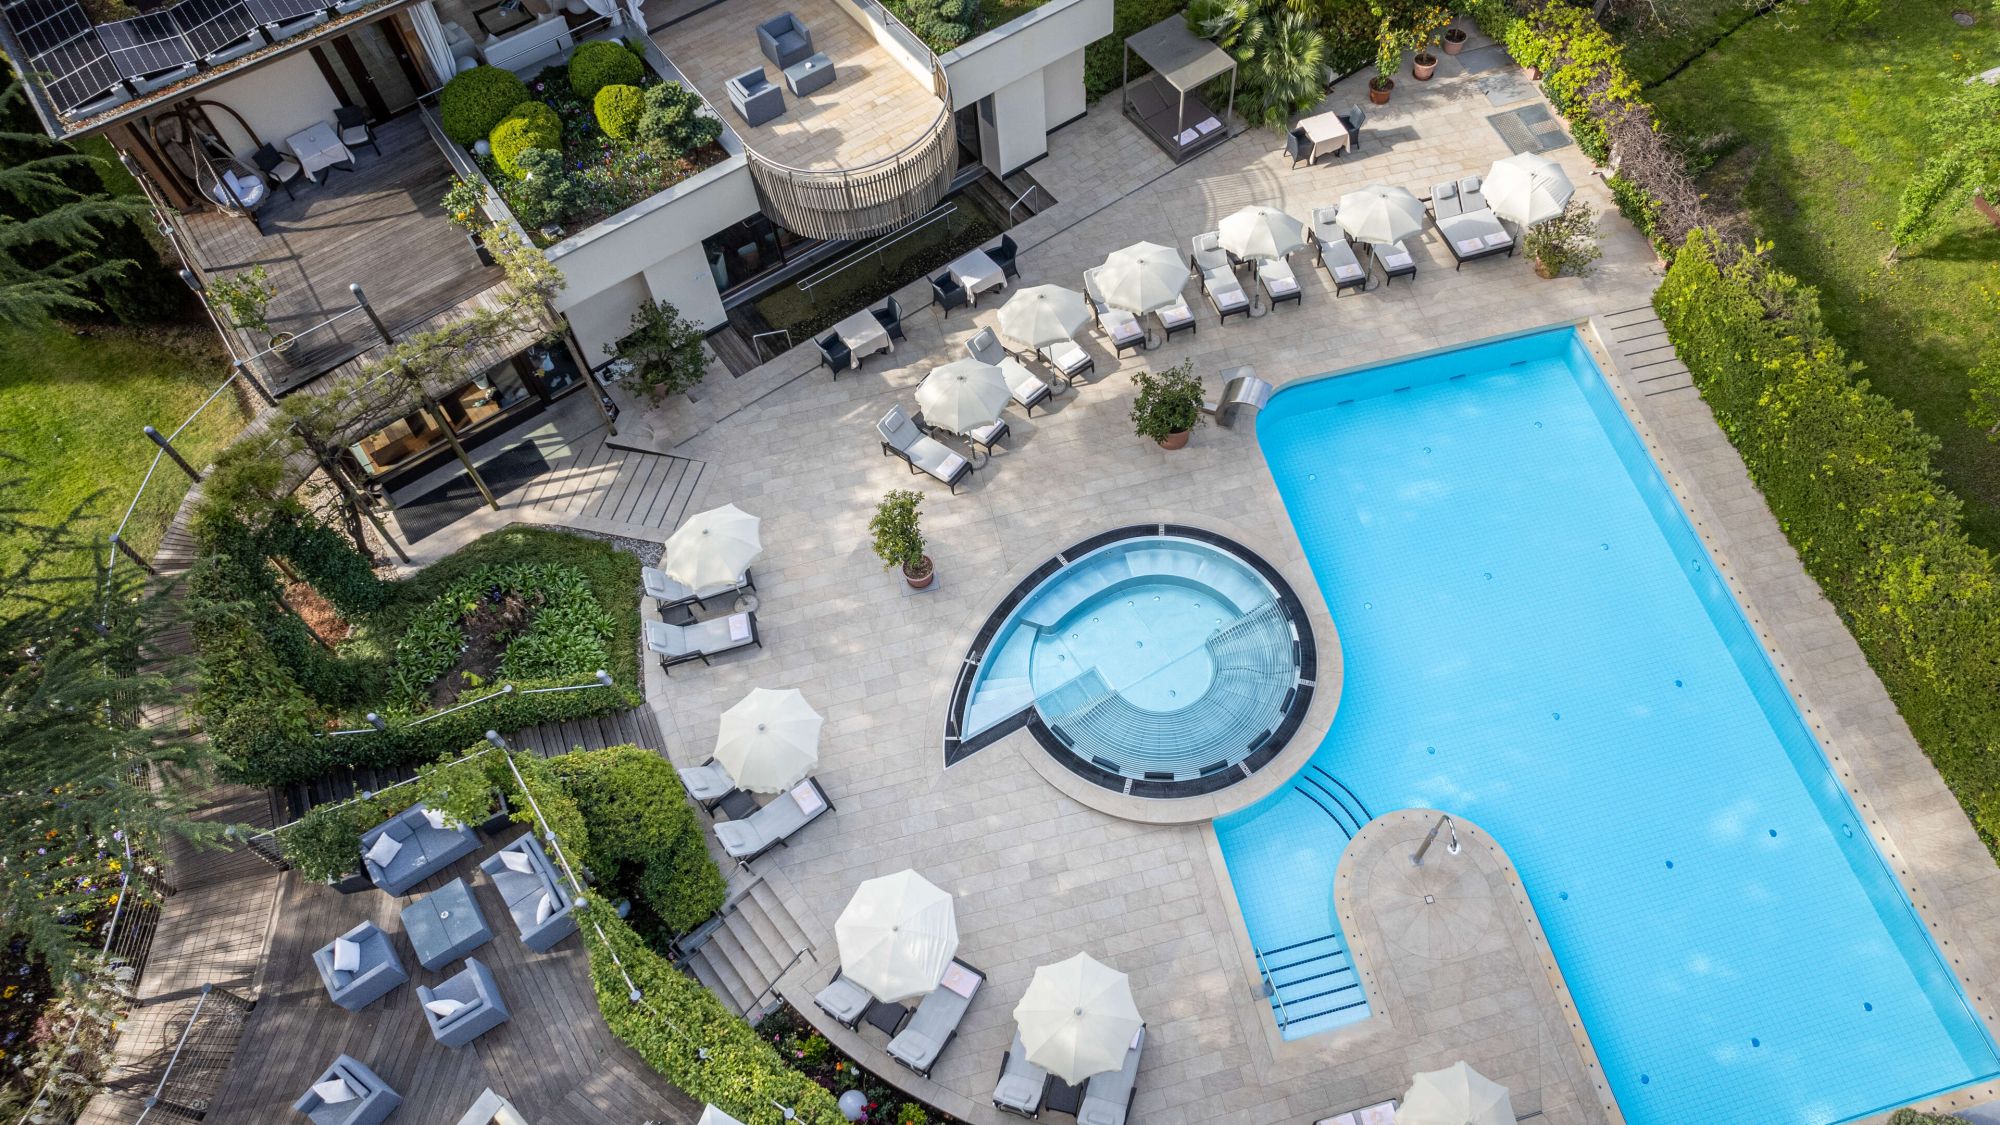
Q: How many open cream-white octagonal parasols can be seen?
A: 11